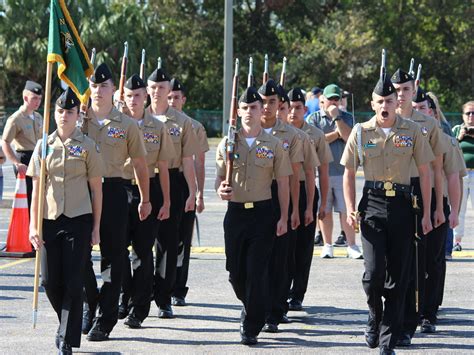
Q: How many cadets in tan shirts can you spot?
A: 14